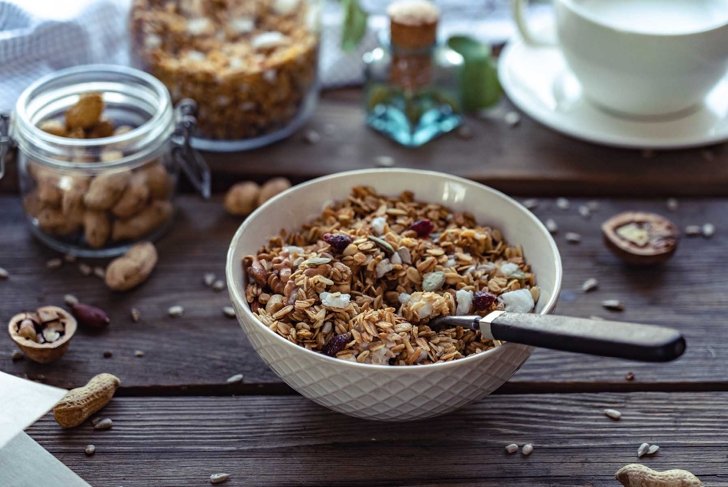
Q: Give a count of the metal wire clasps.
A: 2